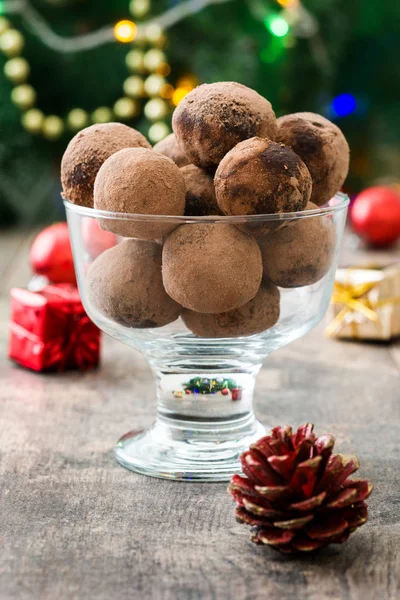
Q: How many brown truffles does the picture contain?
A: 11